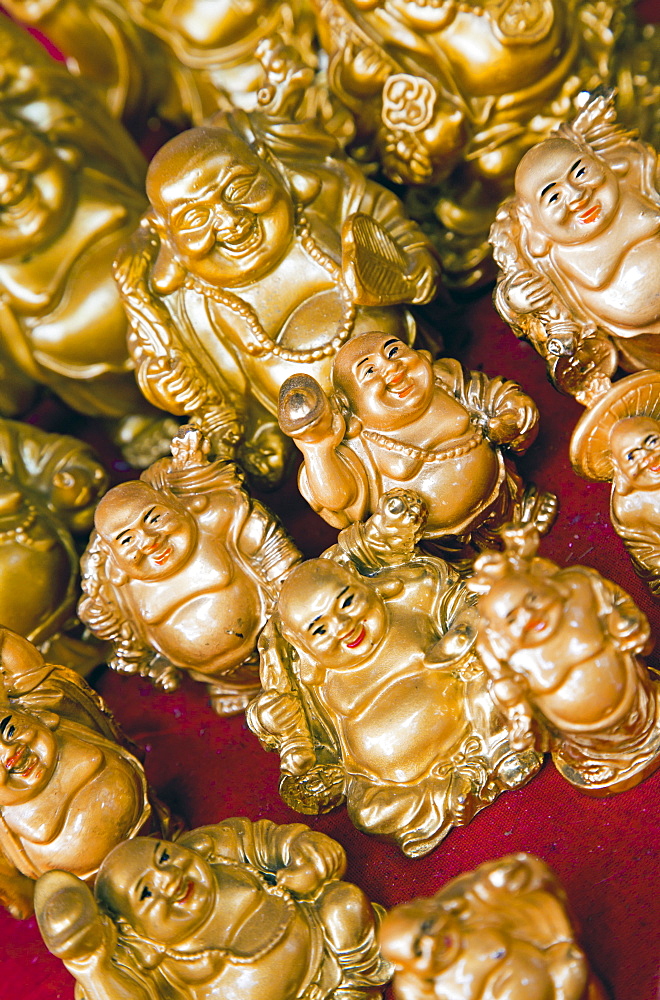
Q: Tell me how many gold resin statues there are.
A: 15